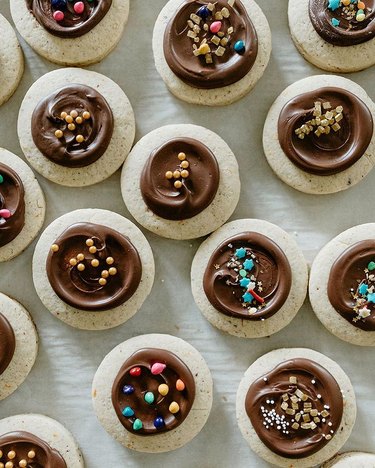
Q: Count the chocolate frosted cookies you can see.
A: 14